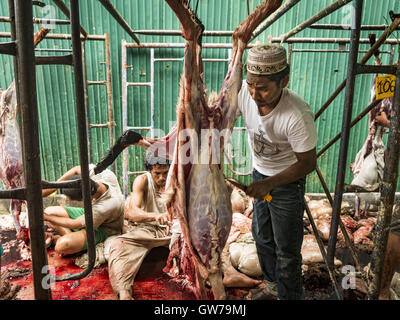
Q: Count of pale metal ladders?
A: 2